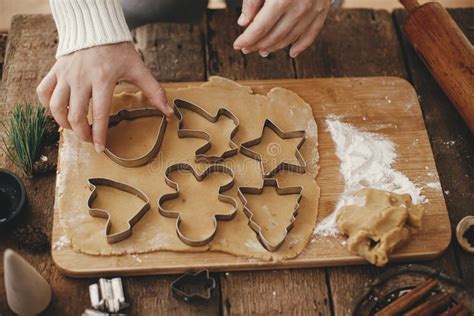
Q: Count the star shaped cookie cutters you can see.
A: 1